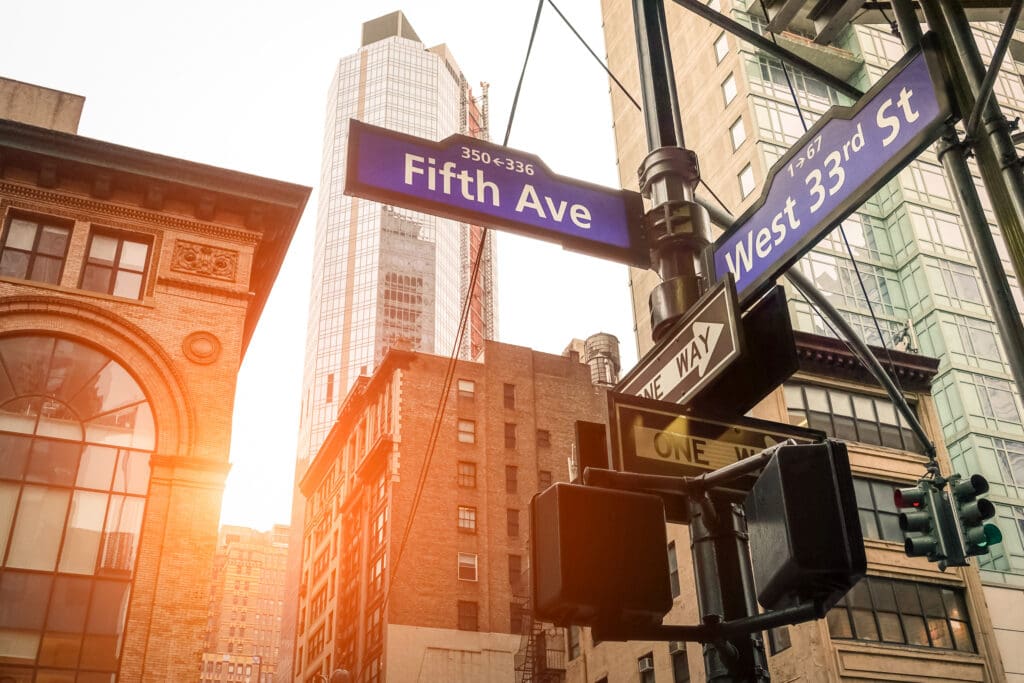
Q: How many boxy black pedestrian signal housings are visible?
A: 2